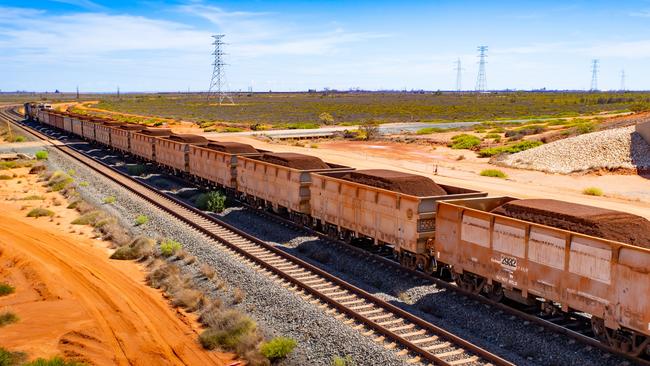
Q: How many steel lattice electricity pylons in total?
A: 5